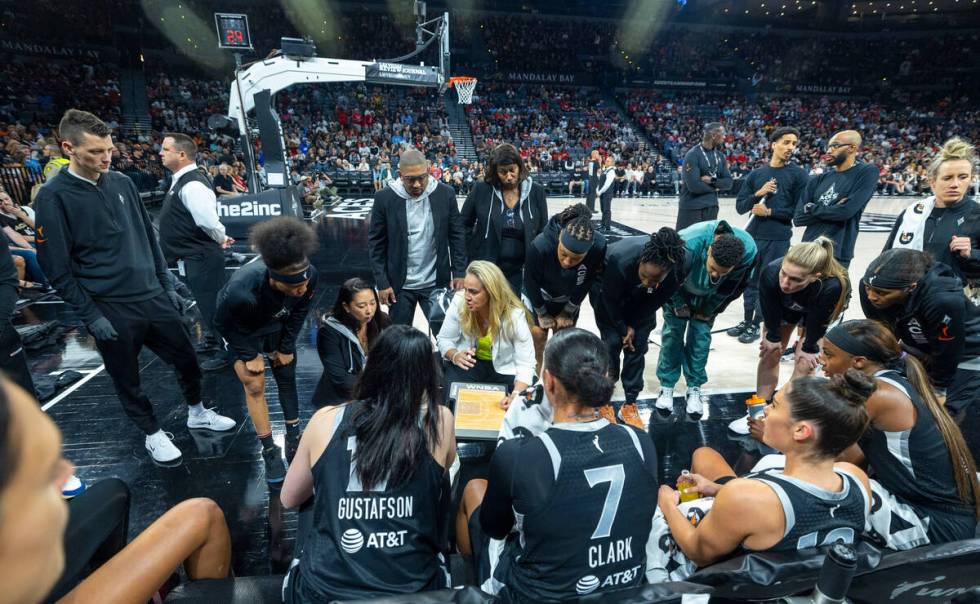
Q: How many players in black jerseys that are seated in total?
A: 4